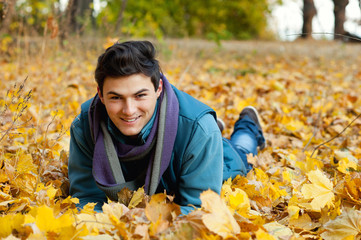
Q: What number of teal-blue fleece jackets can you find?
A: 1